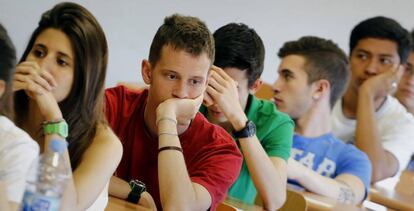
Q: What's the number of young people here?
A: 7